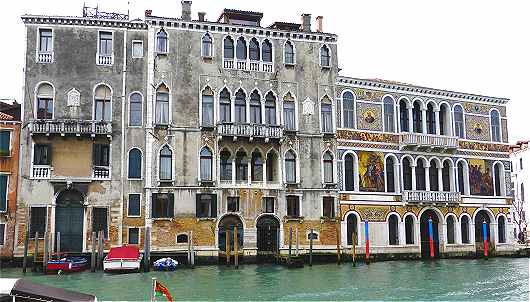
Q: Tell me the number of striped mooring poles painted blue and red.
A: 3